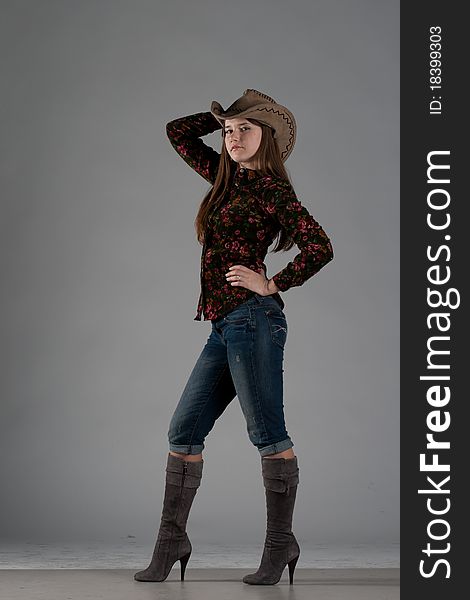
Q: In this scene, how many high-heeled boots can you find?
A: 2